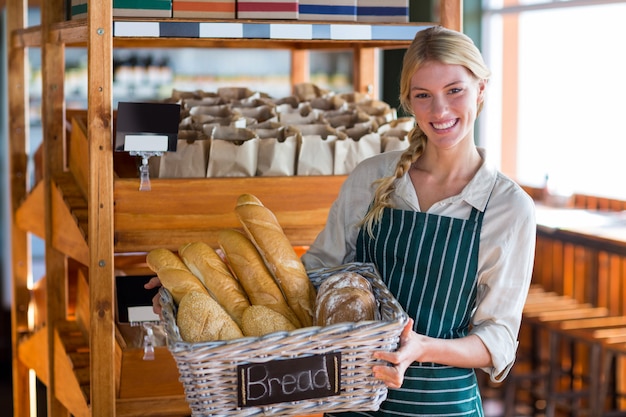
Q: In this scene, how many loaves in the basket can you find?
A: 8